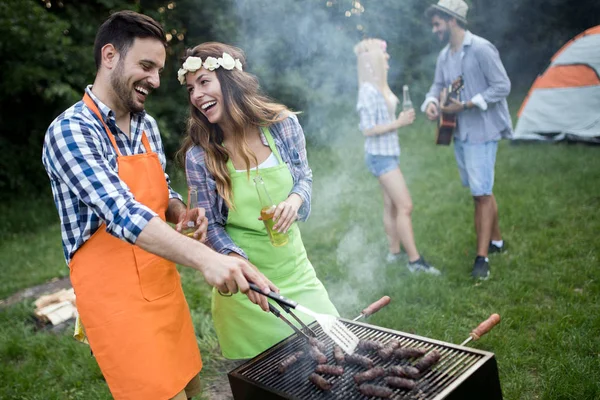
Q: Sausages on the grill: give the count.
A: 15